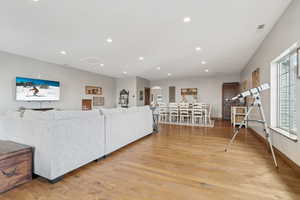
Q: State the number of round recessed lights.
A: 12